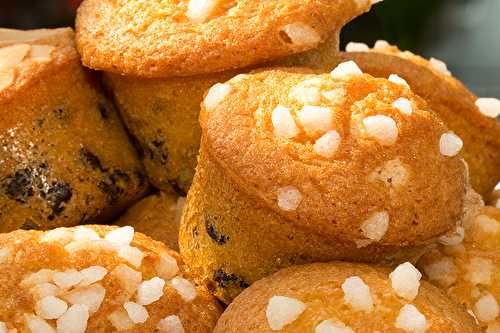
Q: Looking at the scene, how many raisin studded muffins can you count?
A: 3